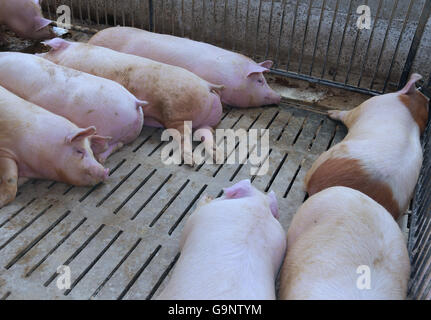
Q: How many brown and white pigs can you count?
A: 1